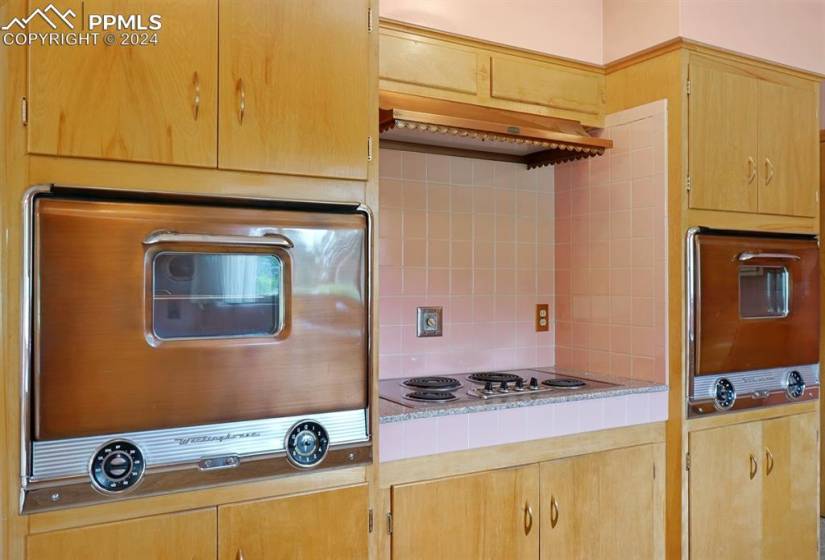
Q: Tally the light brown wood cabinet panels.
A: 12